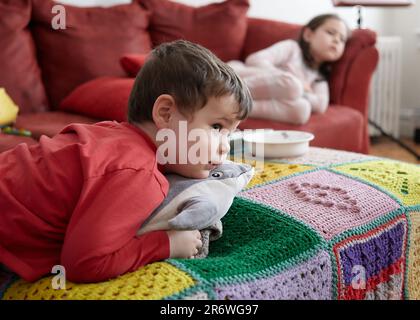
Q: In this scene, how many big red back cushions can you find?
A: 3